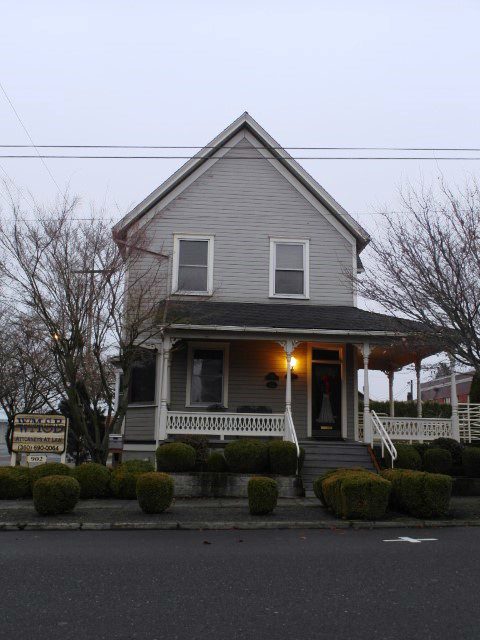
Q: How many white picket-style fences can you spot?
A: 2